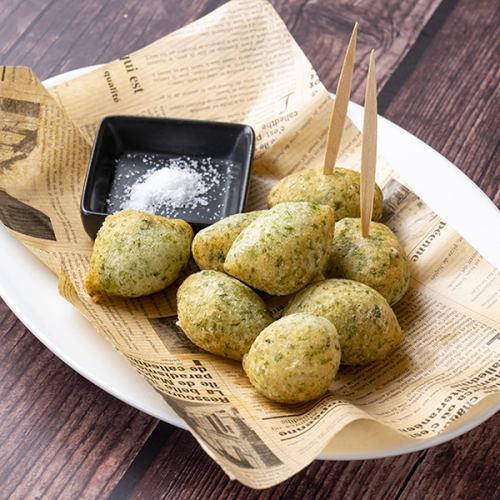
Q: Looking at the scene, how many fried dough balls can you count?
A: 8